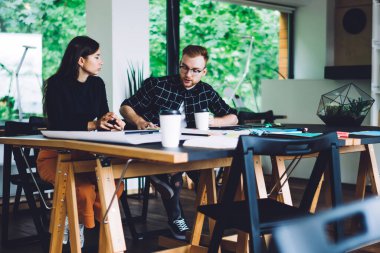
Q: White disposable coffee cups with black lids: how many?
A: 2